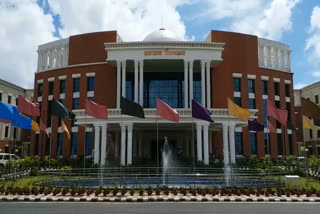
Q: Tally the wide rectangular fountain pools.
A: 1